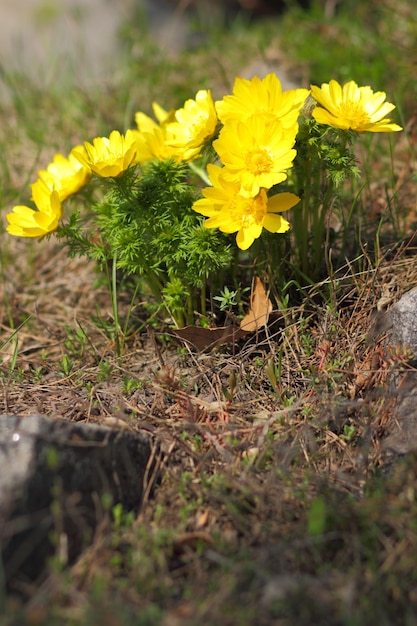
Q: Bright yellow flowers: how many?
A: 9